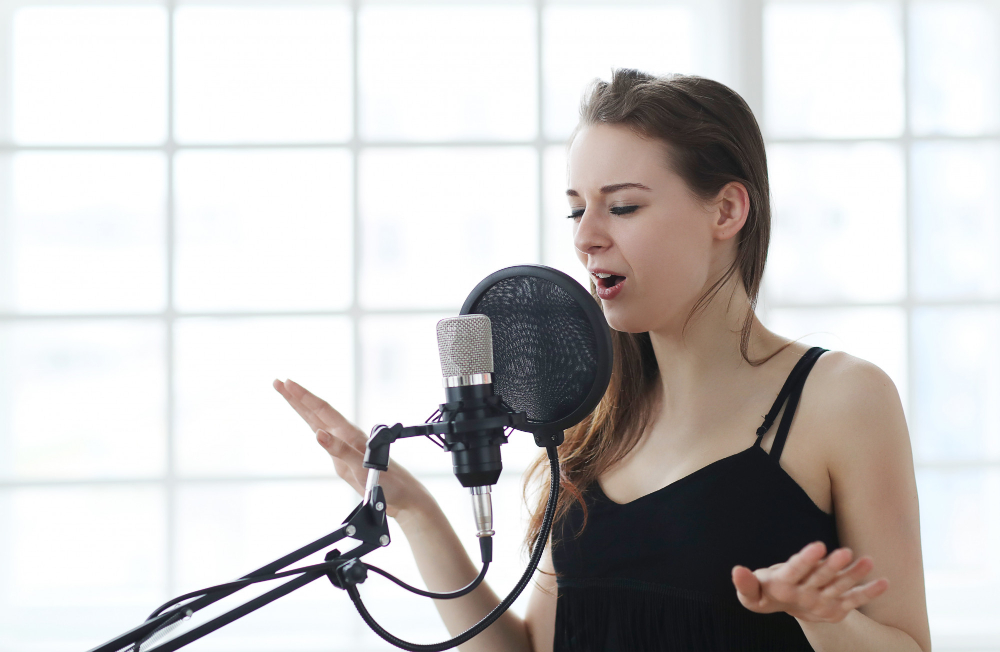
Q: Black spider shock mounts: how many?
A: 1